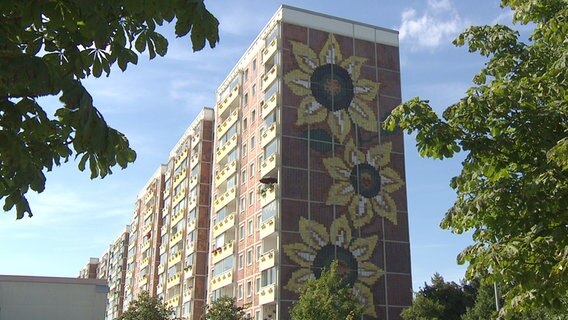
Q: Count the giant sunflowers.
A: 3